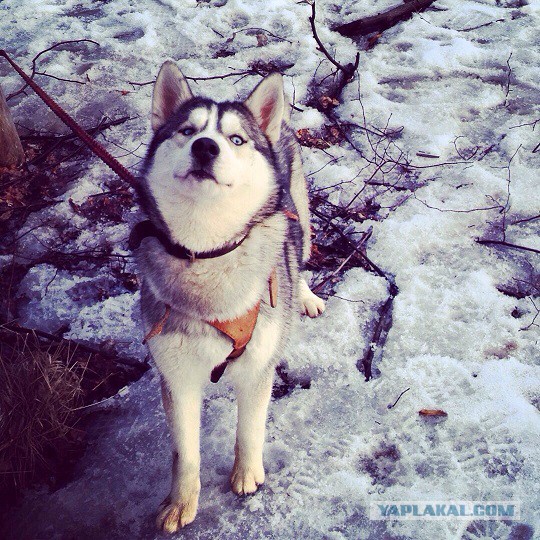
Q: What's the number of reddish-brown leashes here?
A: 1